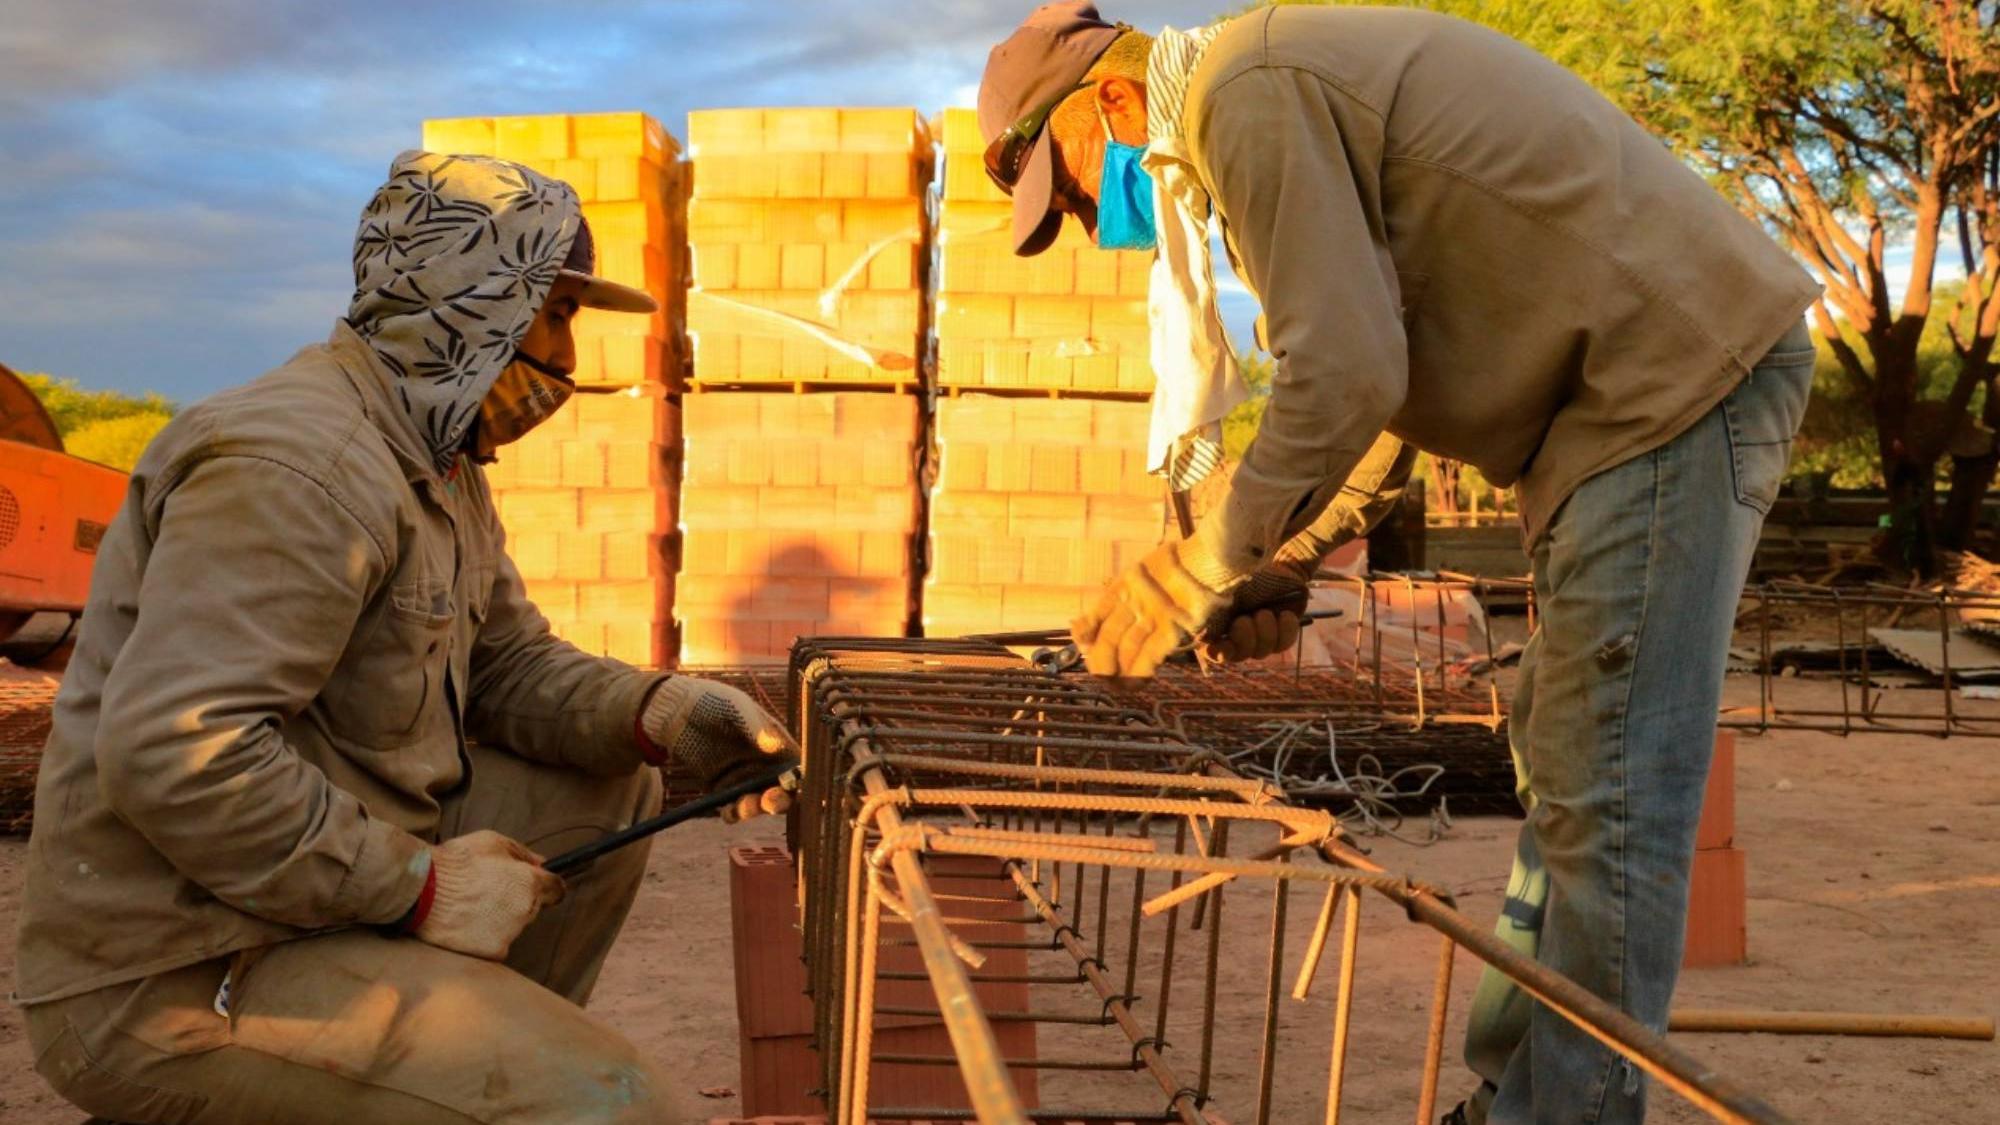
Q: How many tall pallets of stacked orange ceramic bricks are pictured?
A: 3